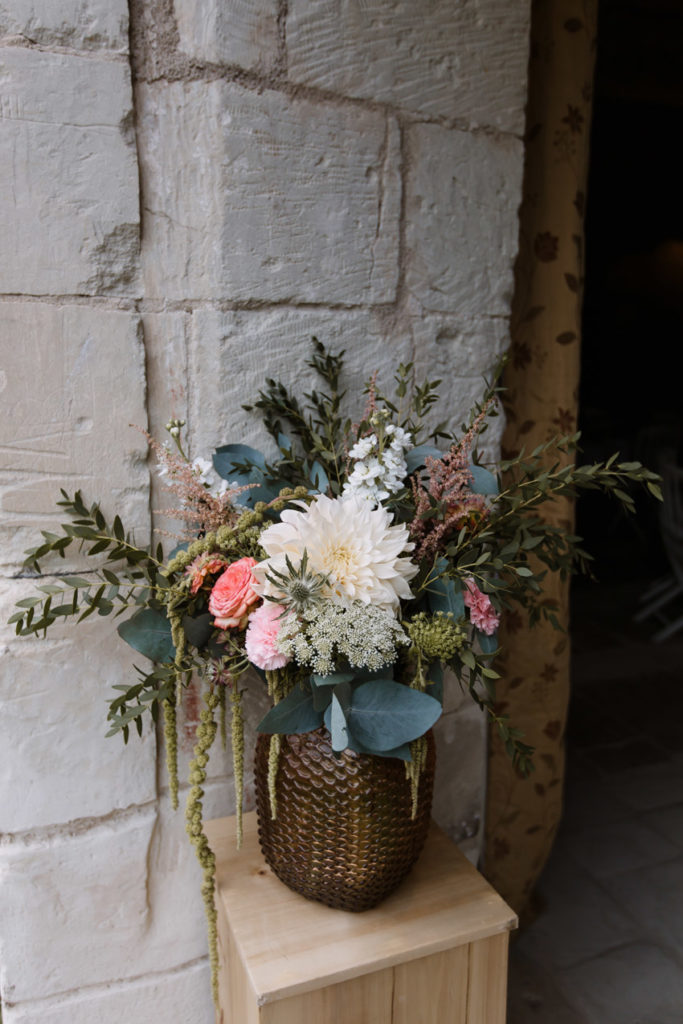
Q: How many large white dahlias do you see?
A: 1